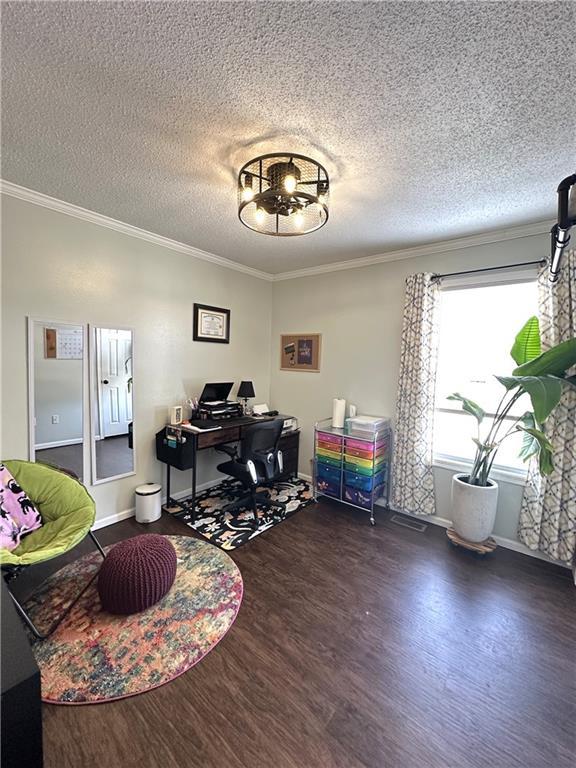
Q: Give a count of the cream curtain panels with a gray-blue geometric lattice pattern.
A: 2